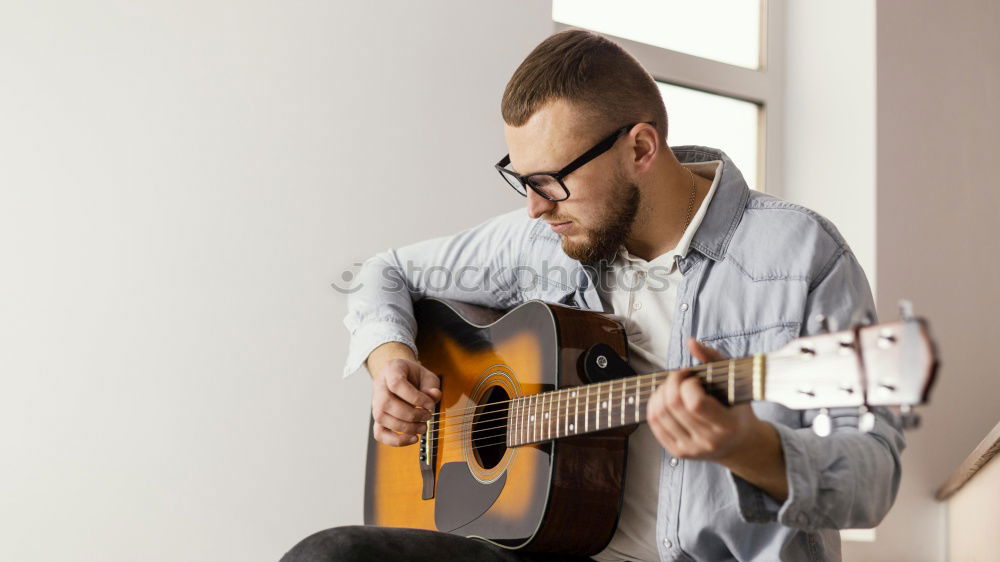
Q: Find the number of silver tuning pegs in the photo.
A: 6